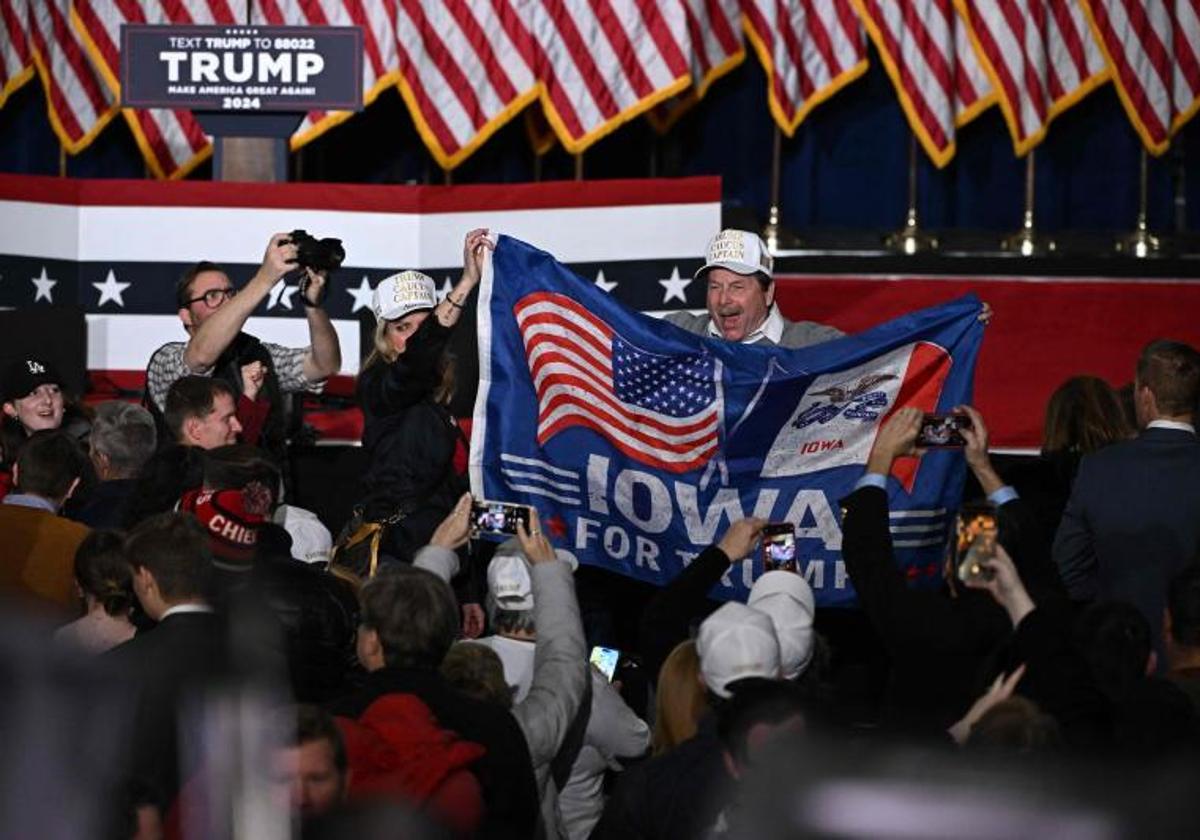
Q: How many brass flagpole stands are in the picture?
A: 4